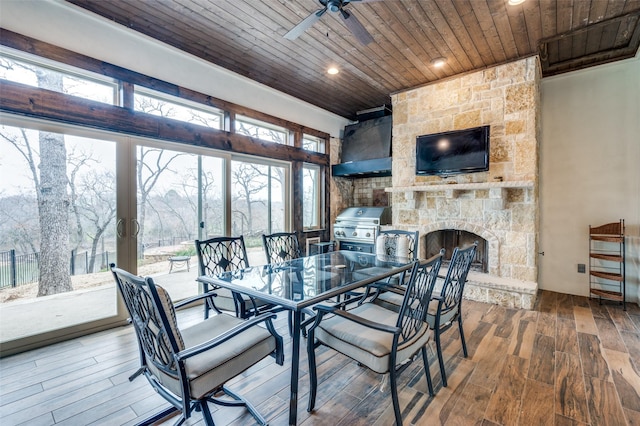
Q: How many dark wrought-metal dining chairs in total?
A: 6